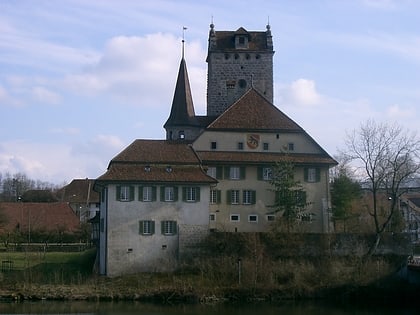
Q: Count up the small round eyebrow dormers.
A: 2